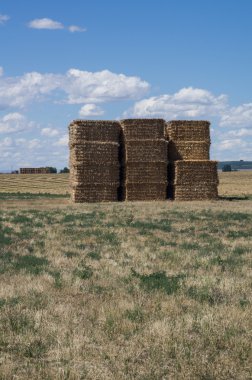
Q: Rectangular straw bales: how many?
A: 12